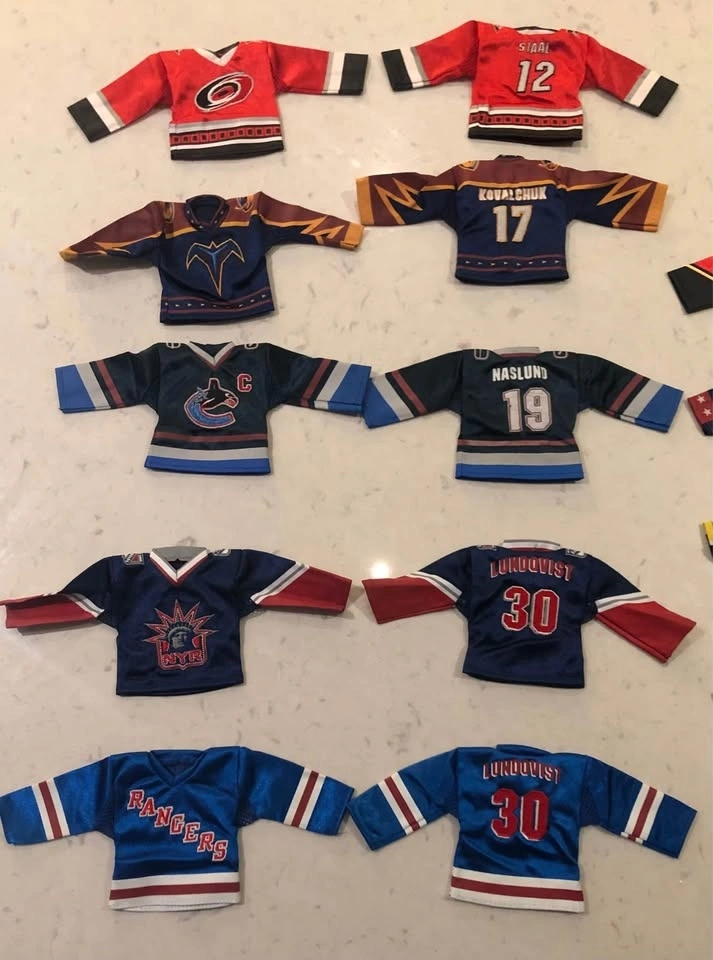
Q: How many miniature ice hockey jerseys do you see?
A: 10